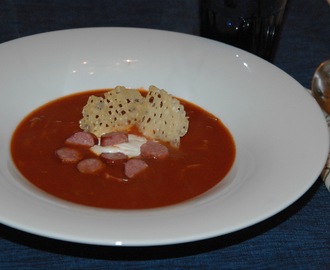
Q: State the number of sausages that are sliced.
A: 7